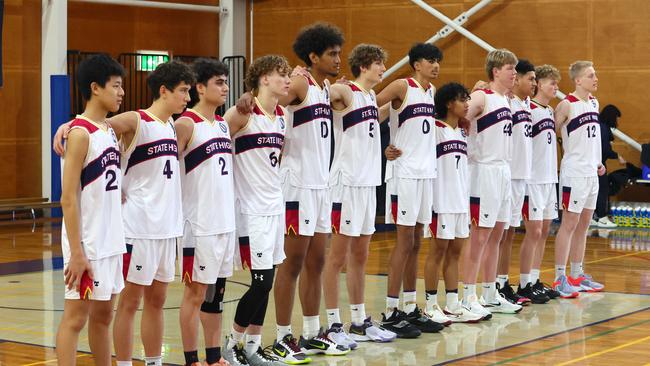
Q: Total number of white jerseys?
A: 12